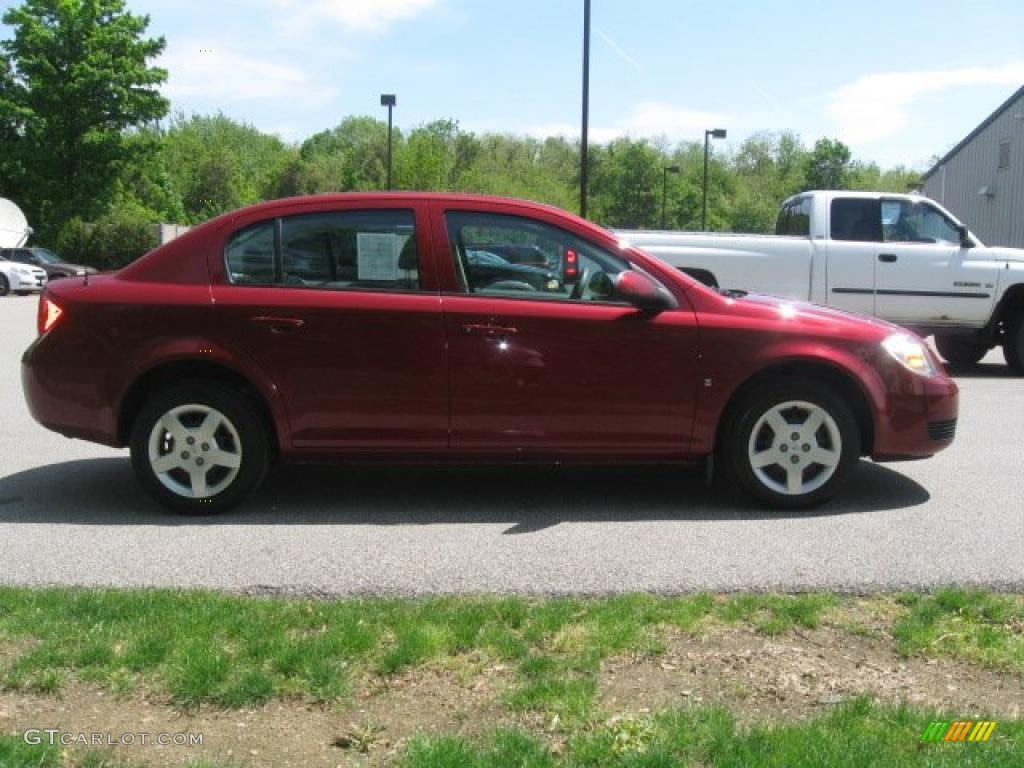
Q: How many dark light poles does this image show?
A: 4